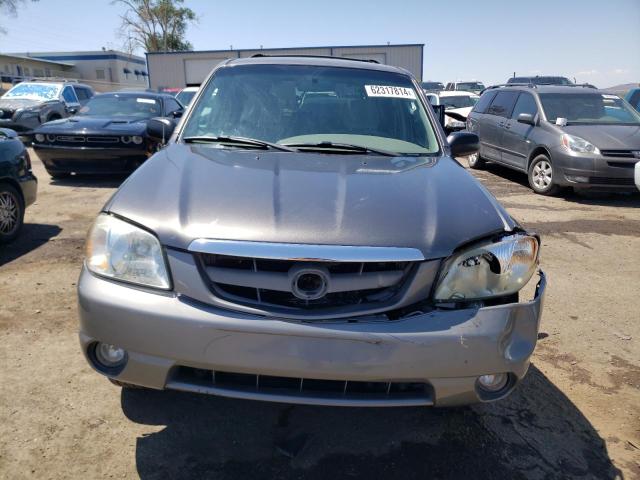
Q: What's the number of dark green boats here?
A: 0